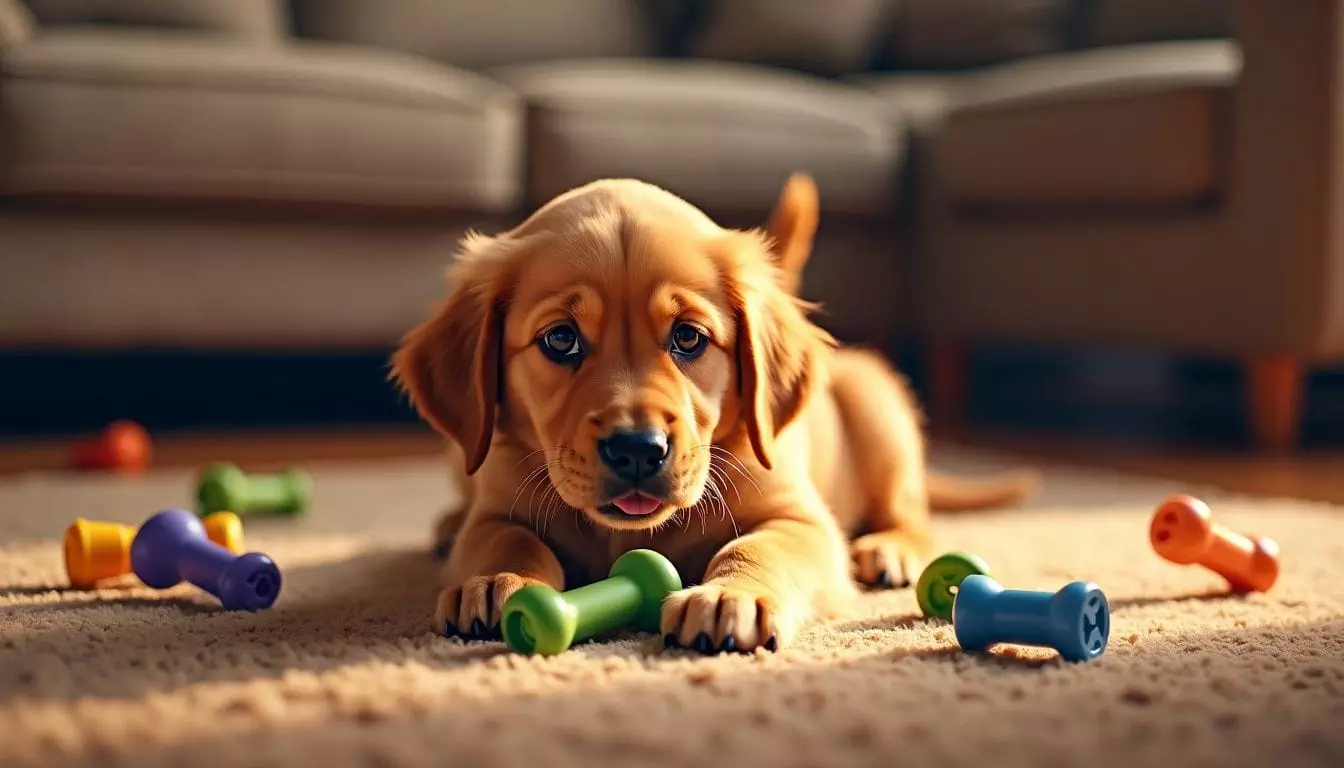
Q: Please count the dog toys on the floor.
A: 8